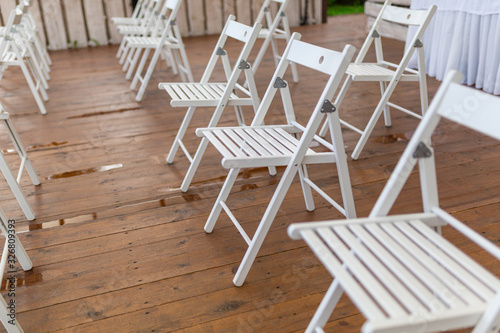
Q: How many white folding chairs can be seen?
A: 13